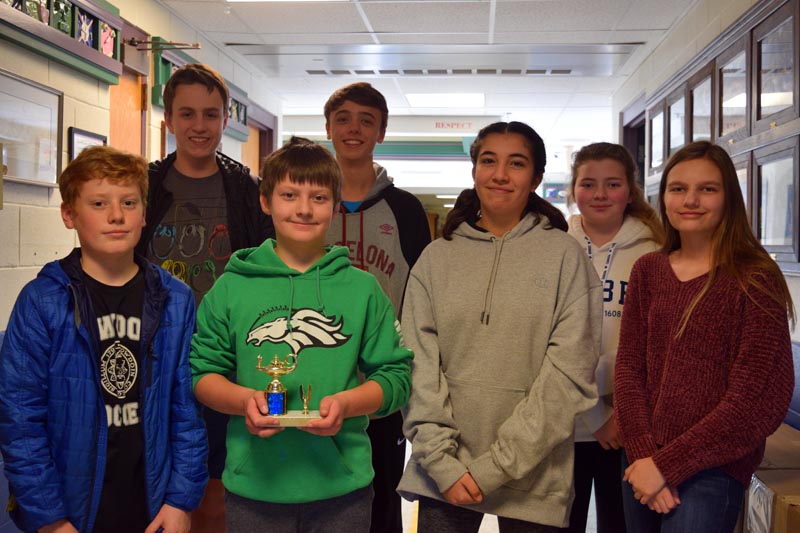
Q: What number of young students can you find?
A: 7